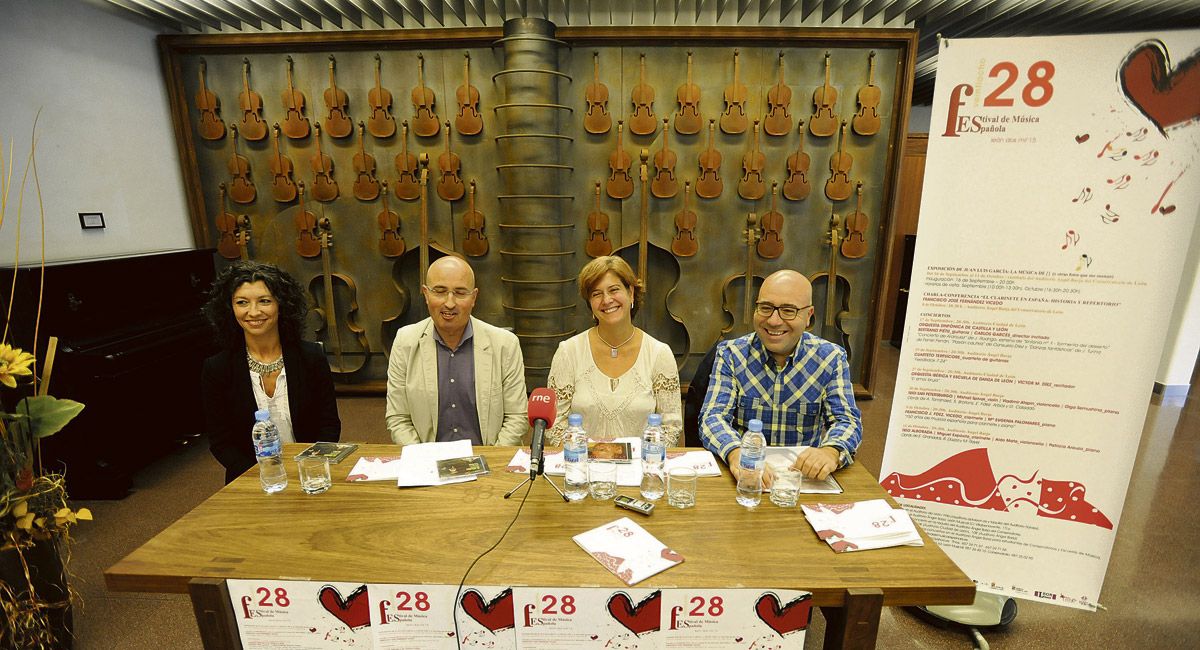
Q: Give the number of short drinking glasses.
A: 4